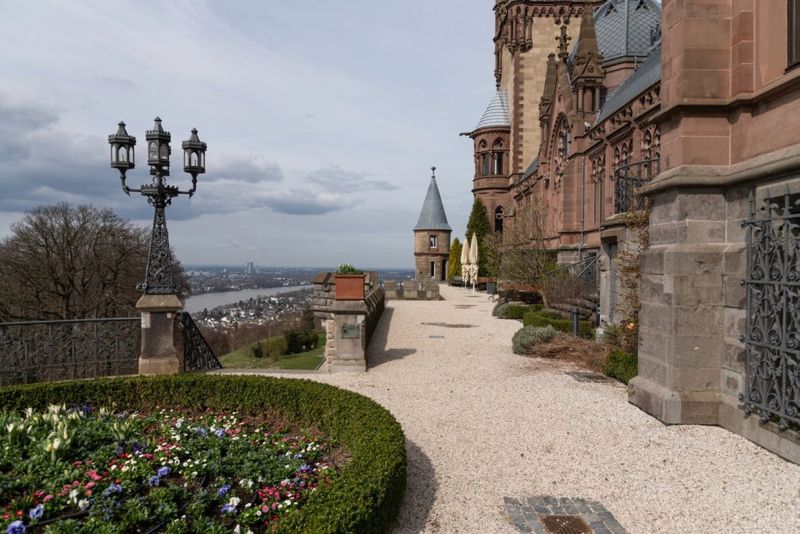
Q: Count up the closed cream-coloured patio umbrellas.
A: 2